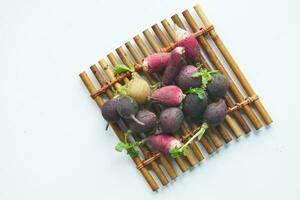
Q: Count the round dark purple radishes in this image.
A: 8